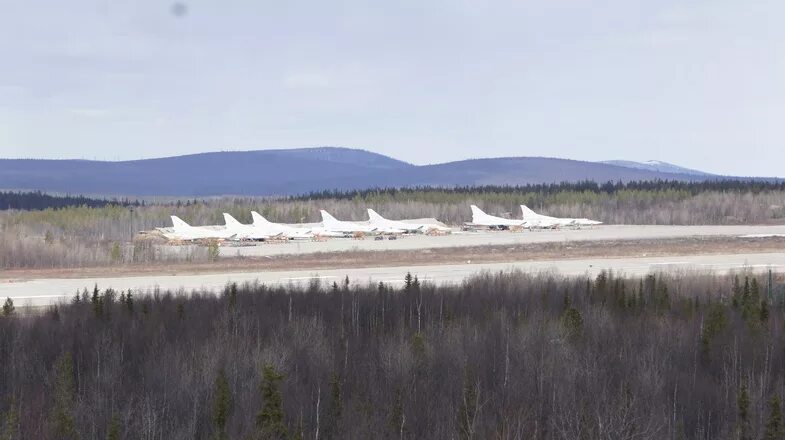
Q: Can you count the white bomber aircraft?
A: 7